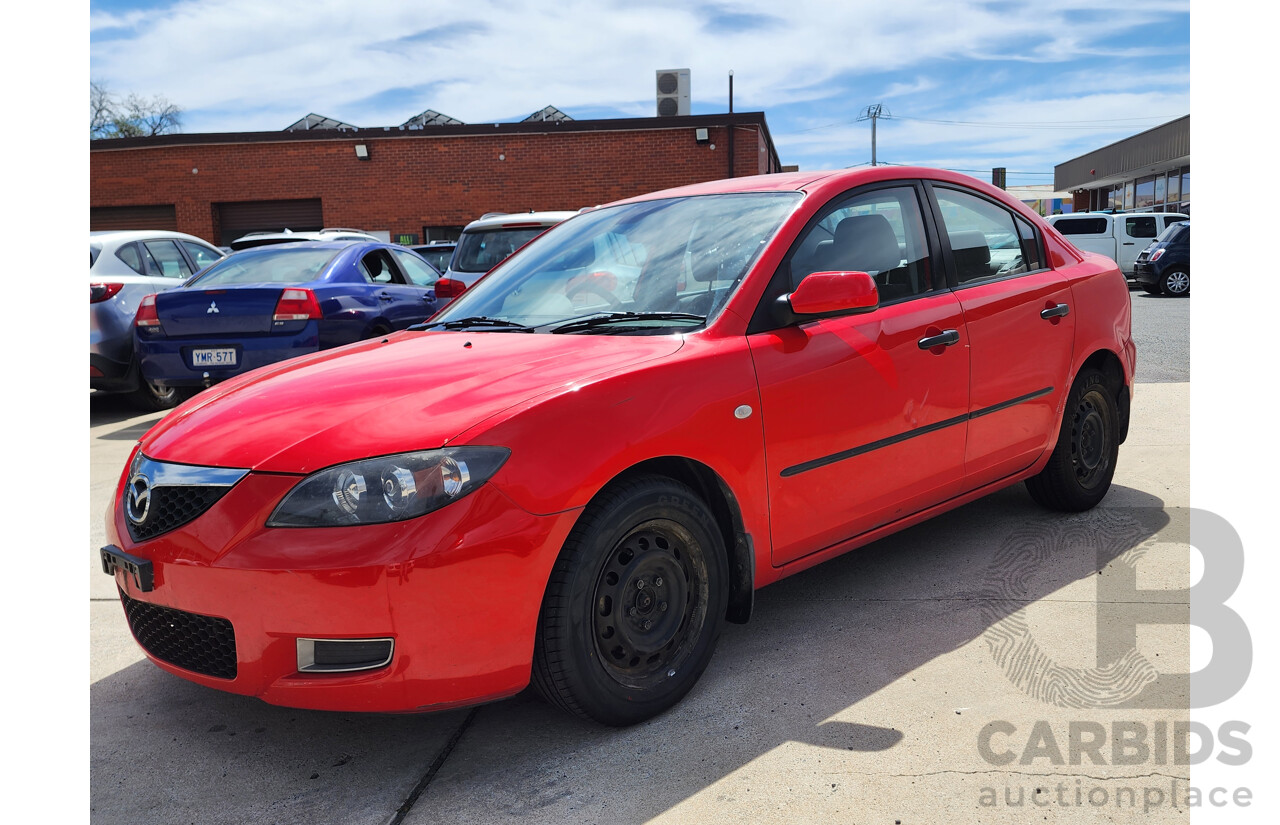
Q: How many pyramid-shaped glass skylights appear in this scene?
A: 3